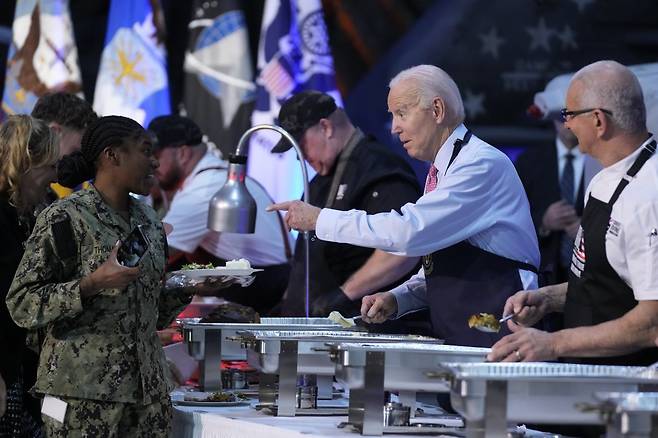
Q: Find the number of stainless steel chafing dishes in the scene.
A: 5